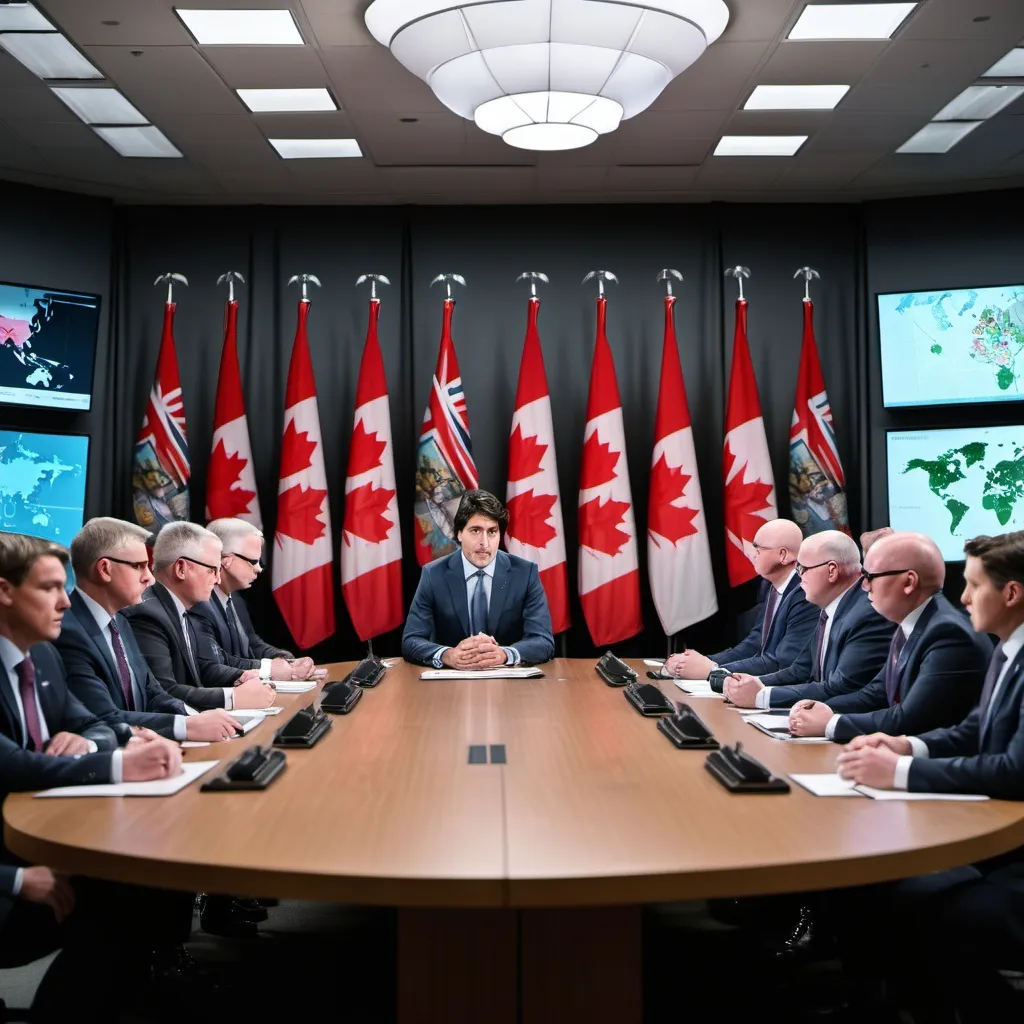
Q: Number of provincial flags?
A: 3